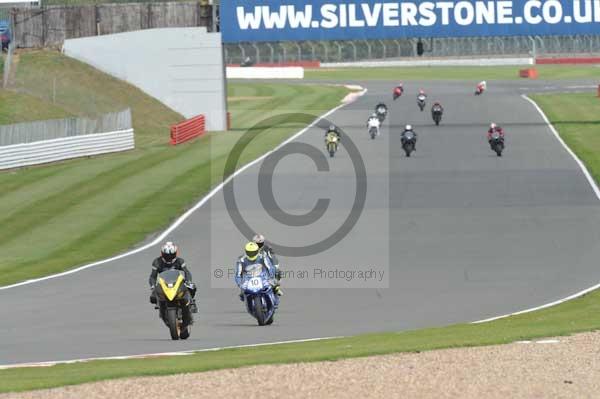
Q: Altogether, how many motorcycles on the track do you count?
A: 12